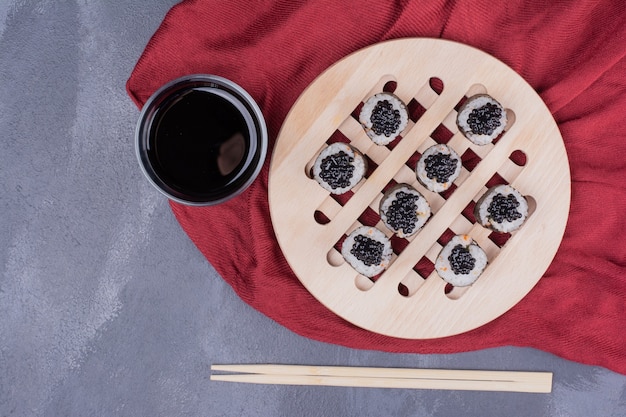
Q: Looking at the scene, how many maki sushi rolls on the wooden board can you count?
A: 8